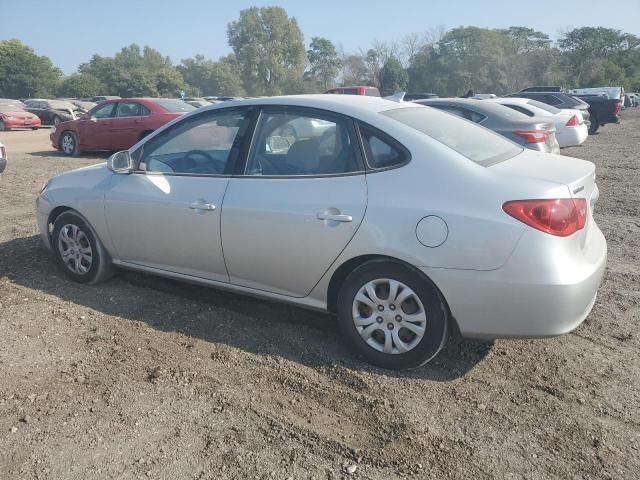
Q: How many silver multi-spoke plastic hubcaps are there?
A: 2